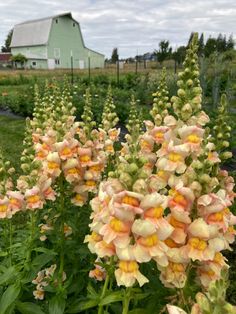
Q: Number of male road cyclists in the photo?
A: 0